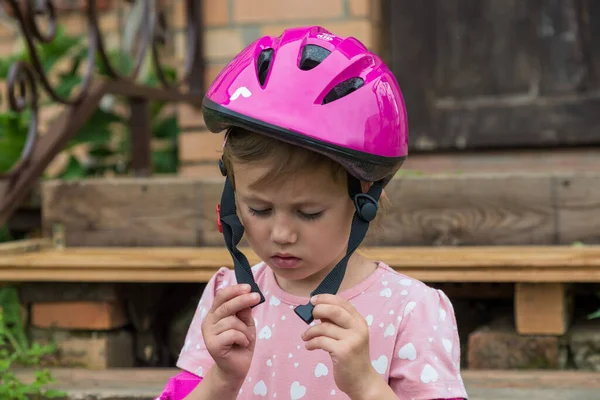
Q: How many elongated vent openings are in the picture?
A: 3